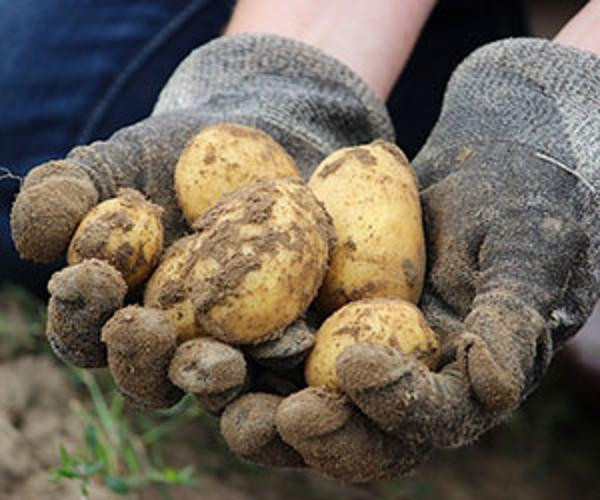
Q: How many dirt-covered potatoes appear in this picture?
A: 6